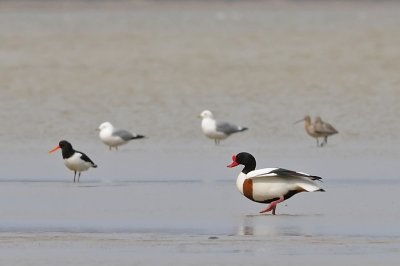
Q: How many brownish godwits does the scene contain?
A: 2